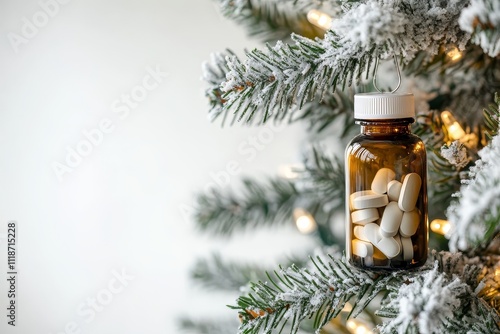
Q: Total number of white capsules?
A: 12